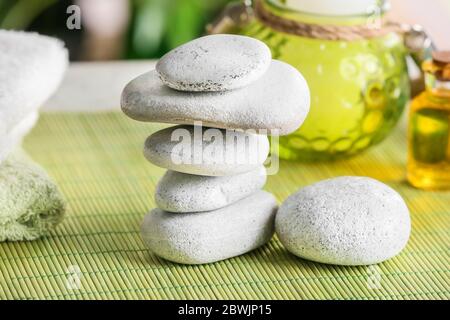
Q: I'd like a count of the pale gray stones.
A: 6